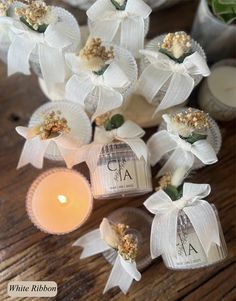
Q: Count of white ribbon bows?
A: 9